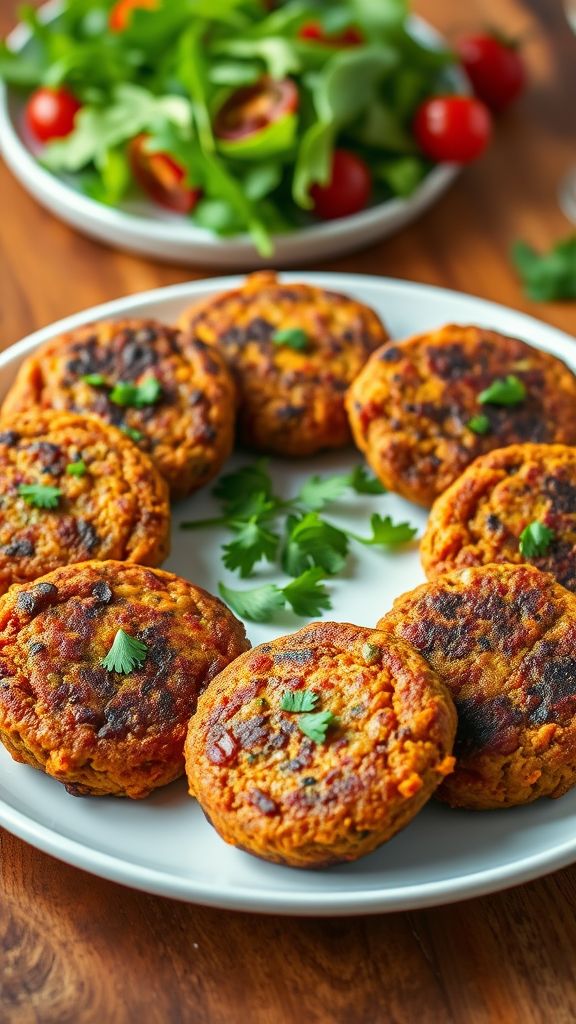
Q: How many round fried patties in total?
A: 8